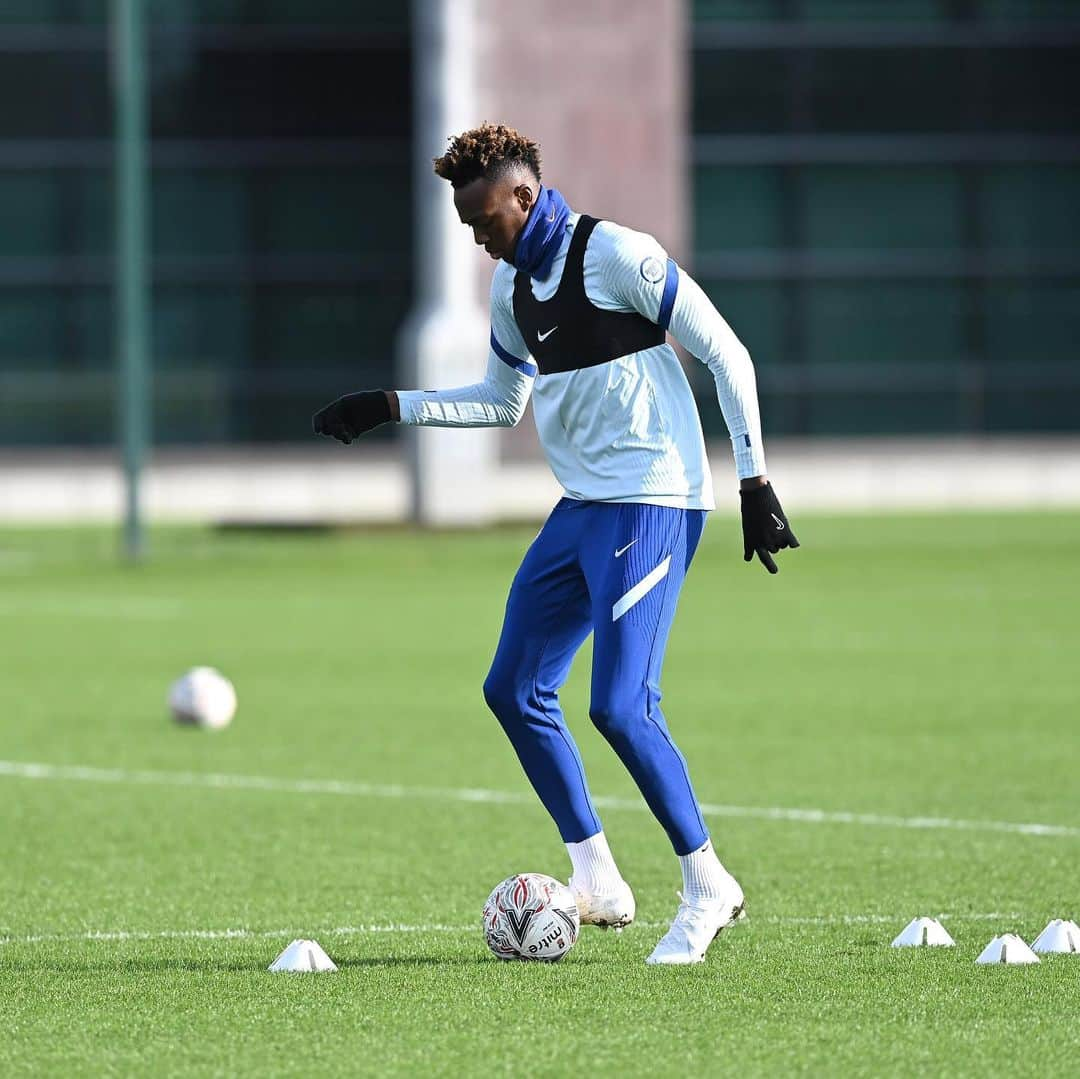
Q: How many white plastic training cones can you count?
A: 4